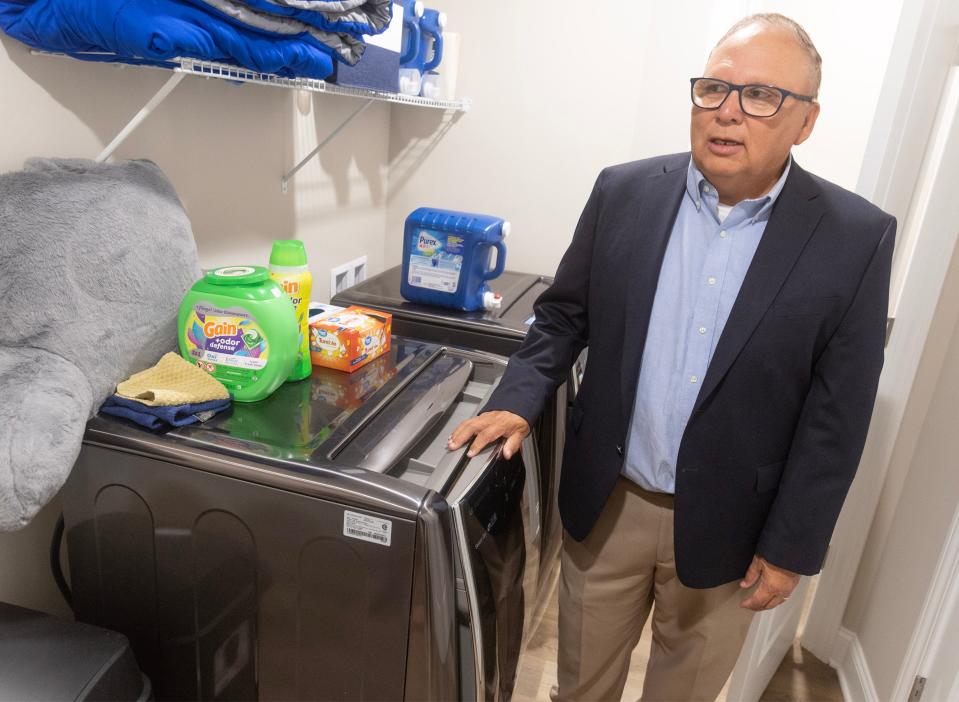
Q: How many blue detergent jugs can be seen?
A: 3